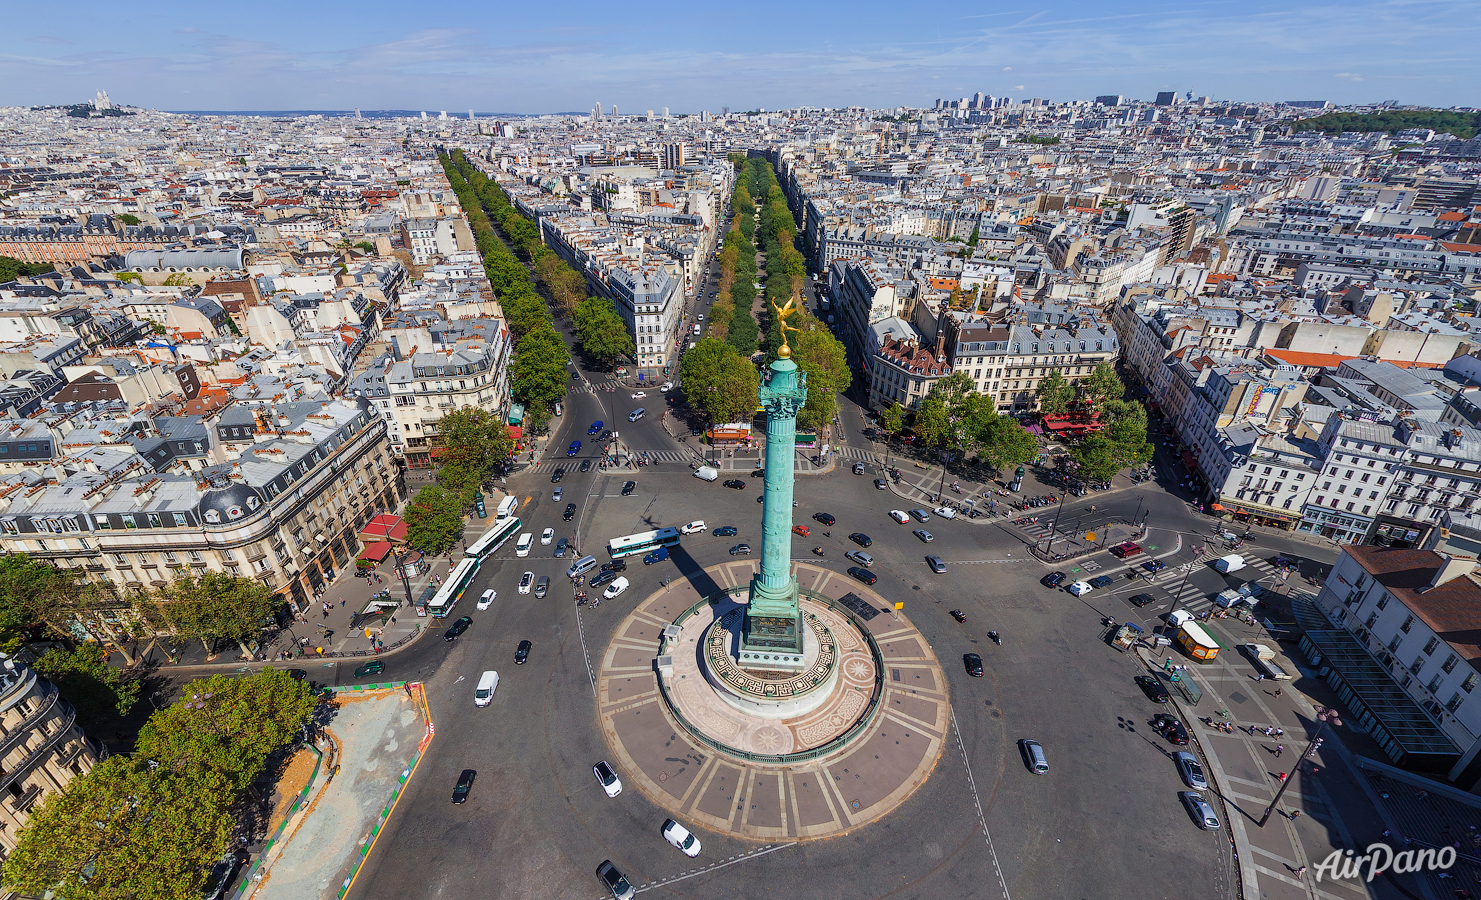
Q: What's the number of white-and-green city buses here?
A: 3